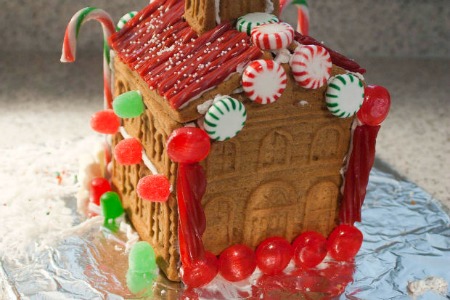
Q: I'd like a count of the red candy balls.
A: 7